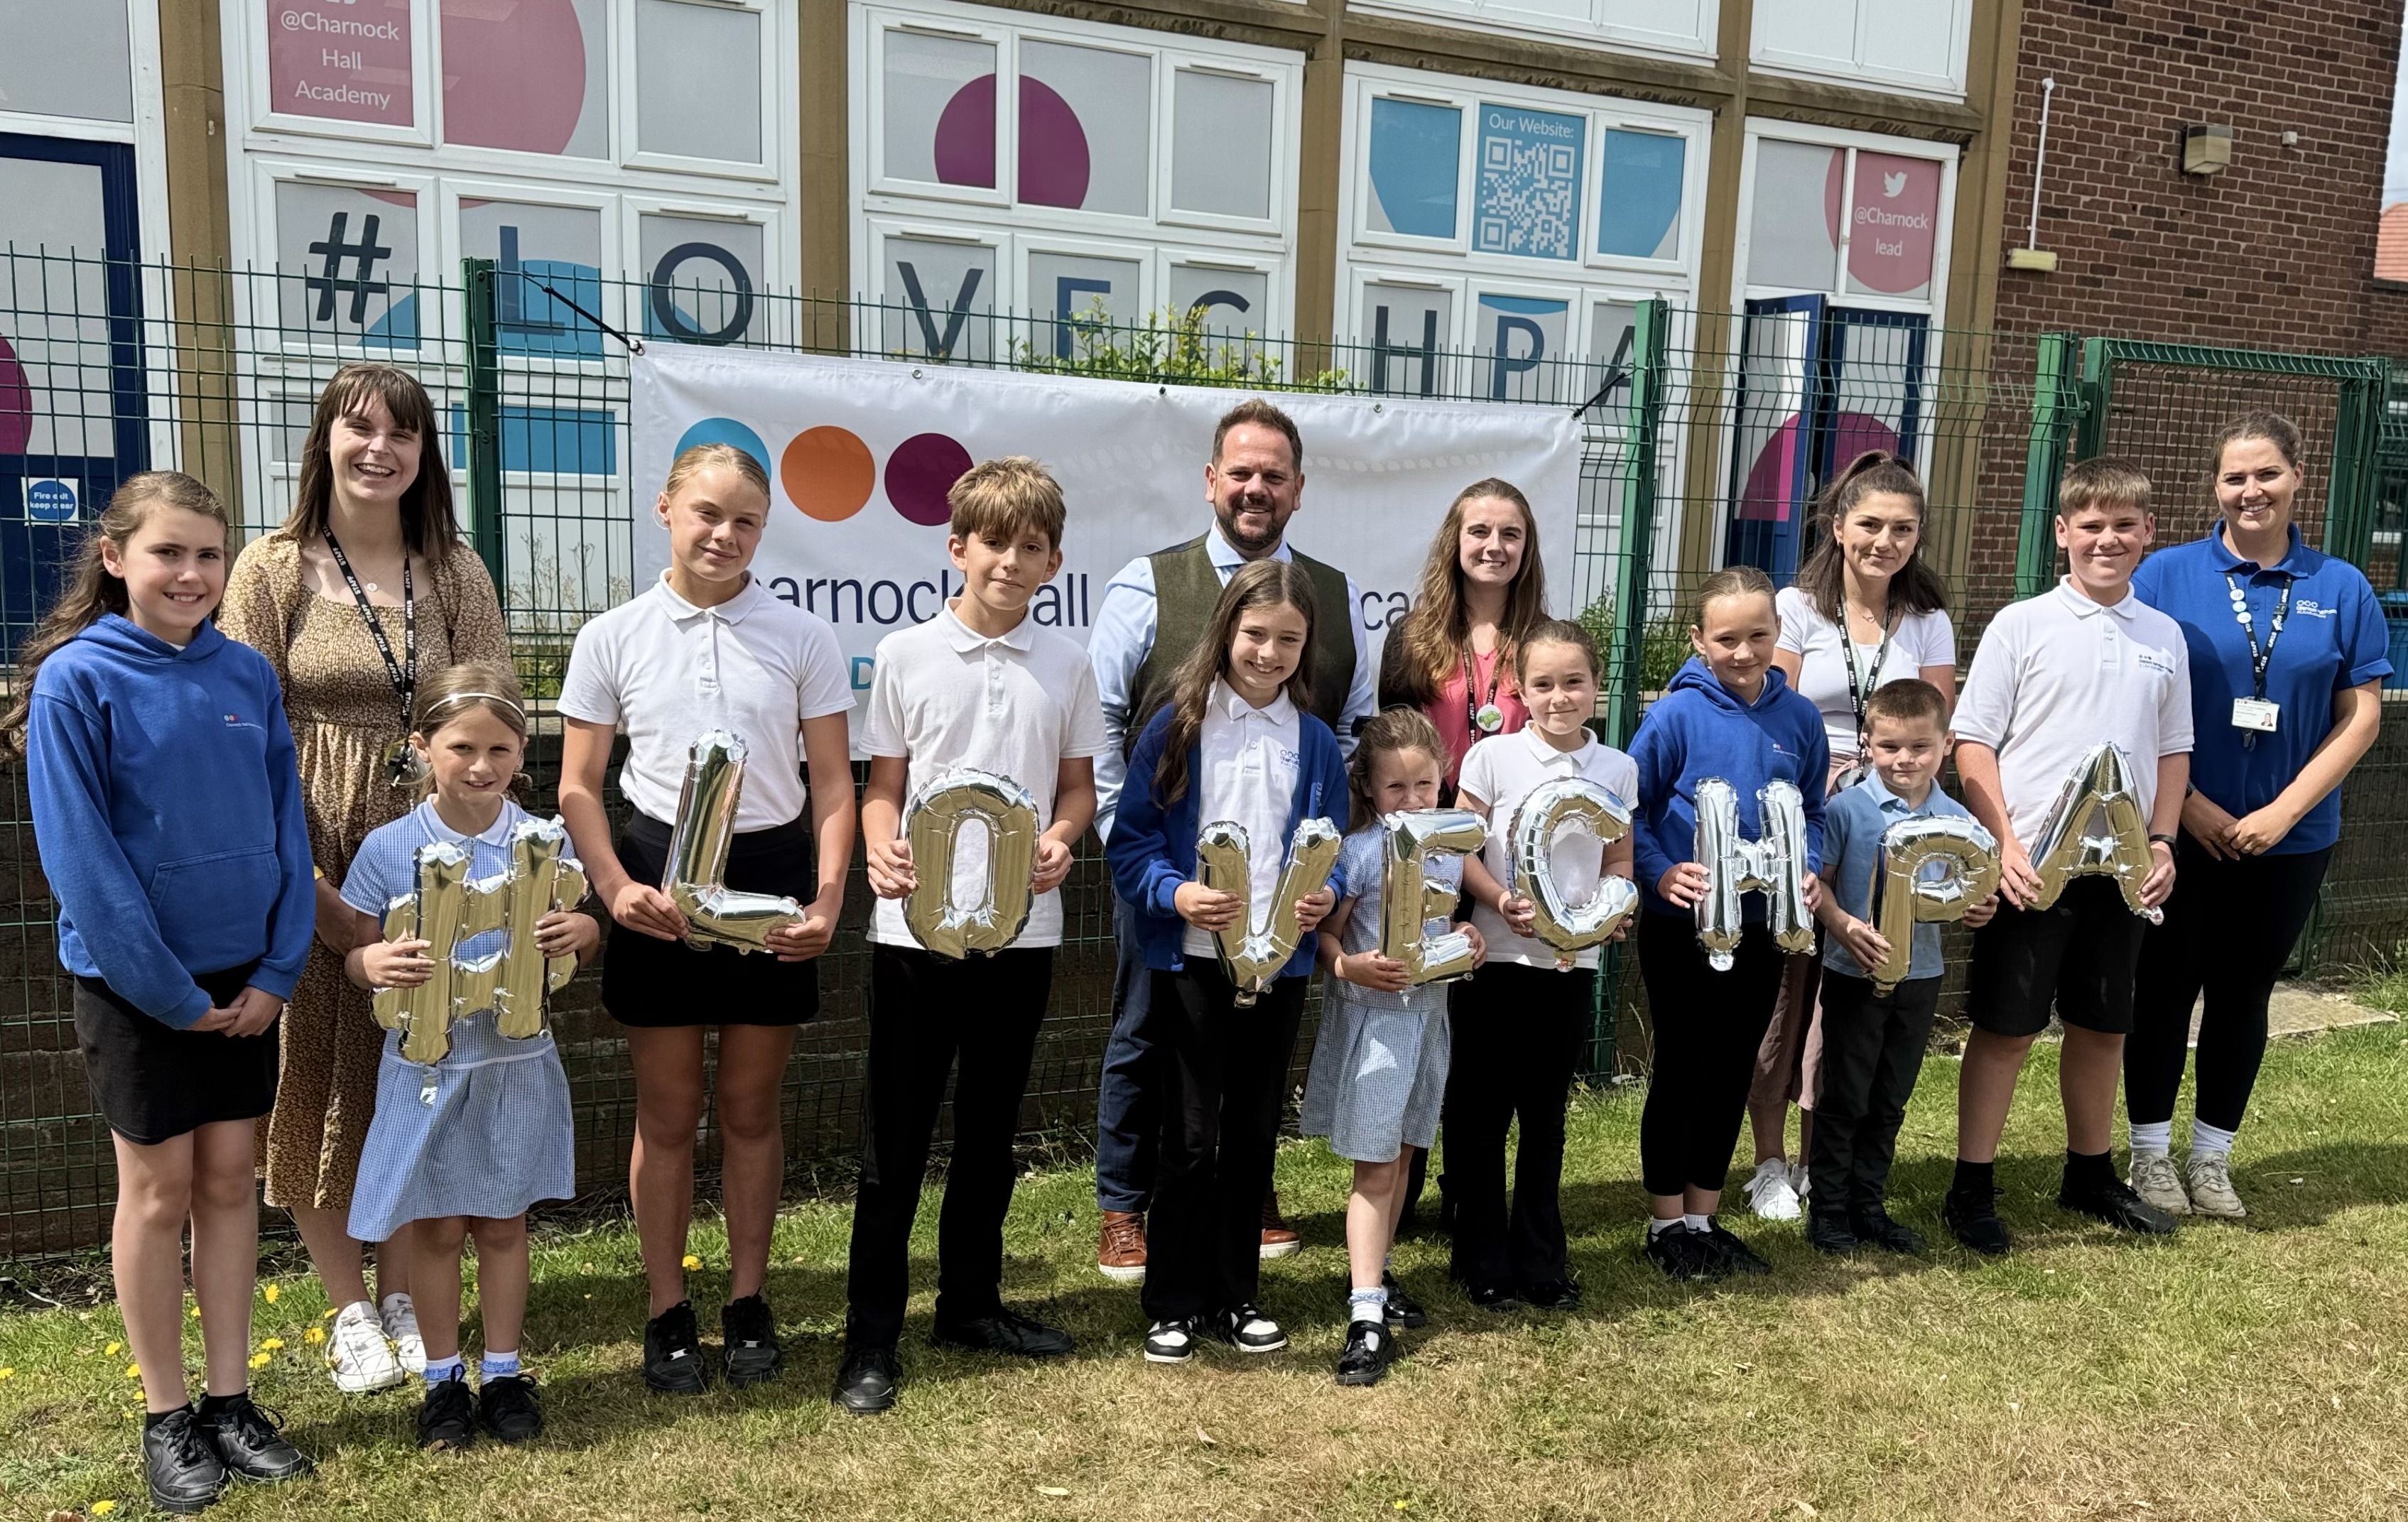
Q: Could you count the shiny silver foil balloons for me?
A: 9